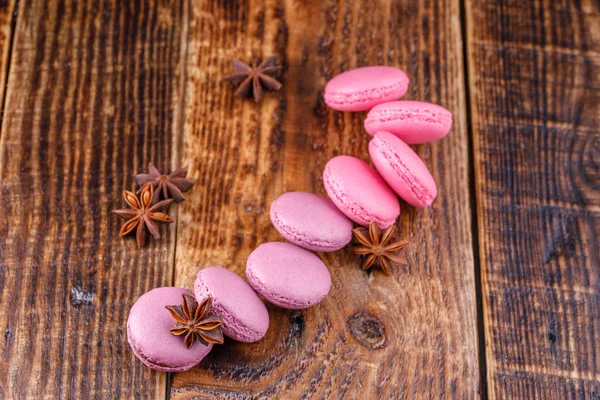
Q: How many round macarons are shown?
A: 8